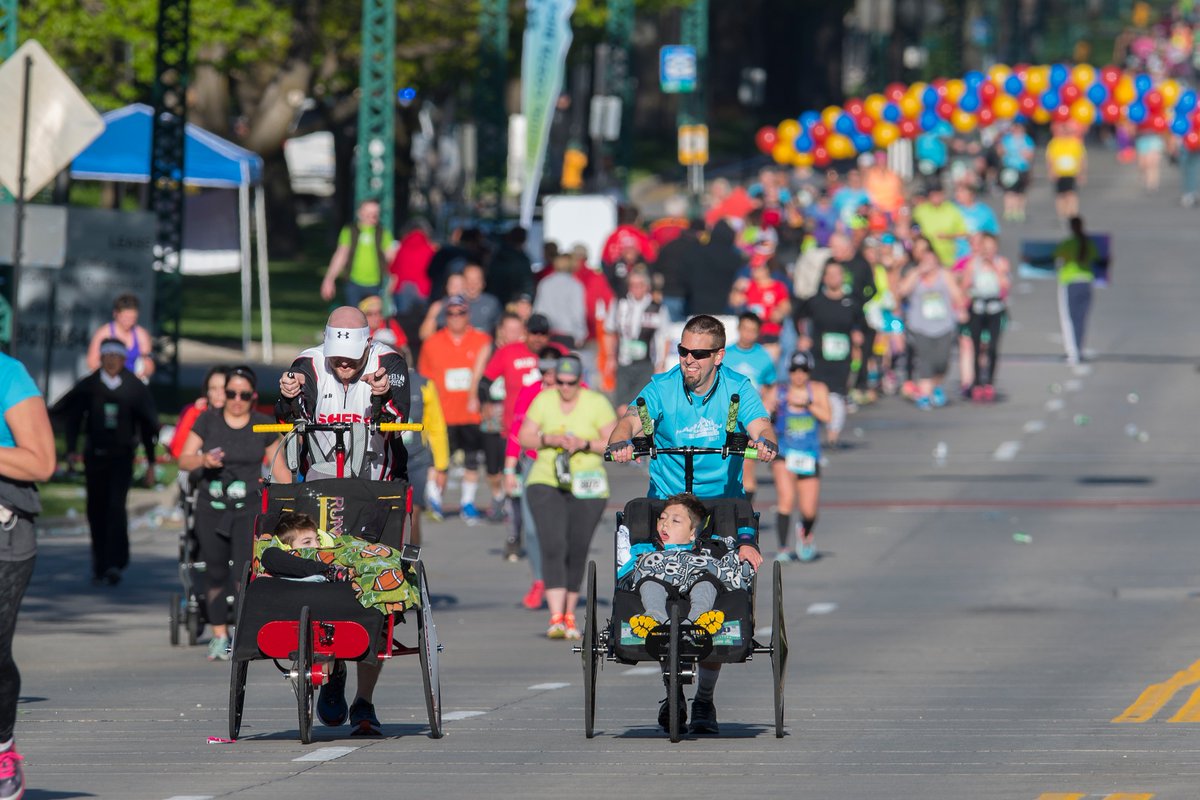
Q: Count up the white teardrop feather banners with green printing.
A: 1